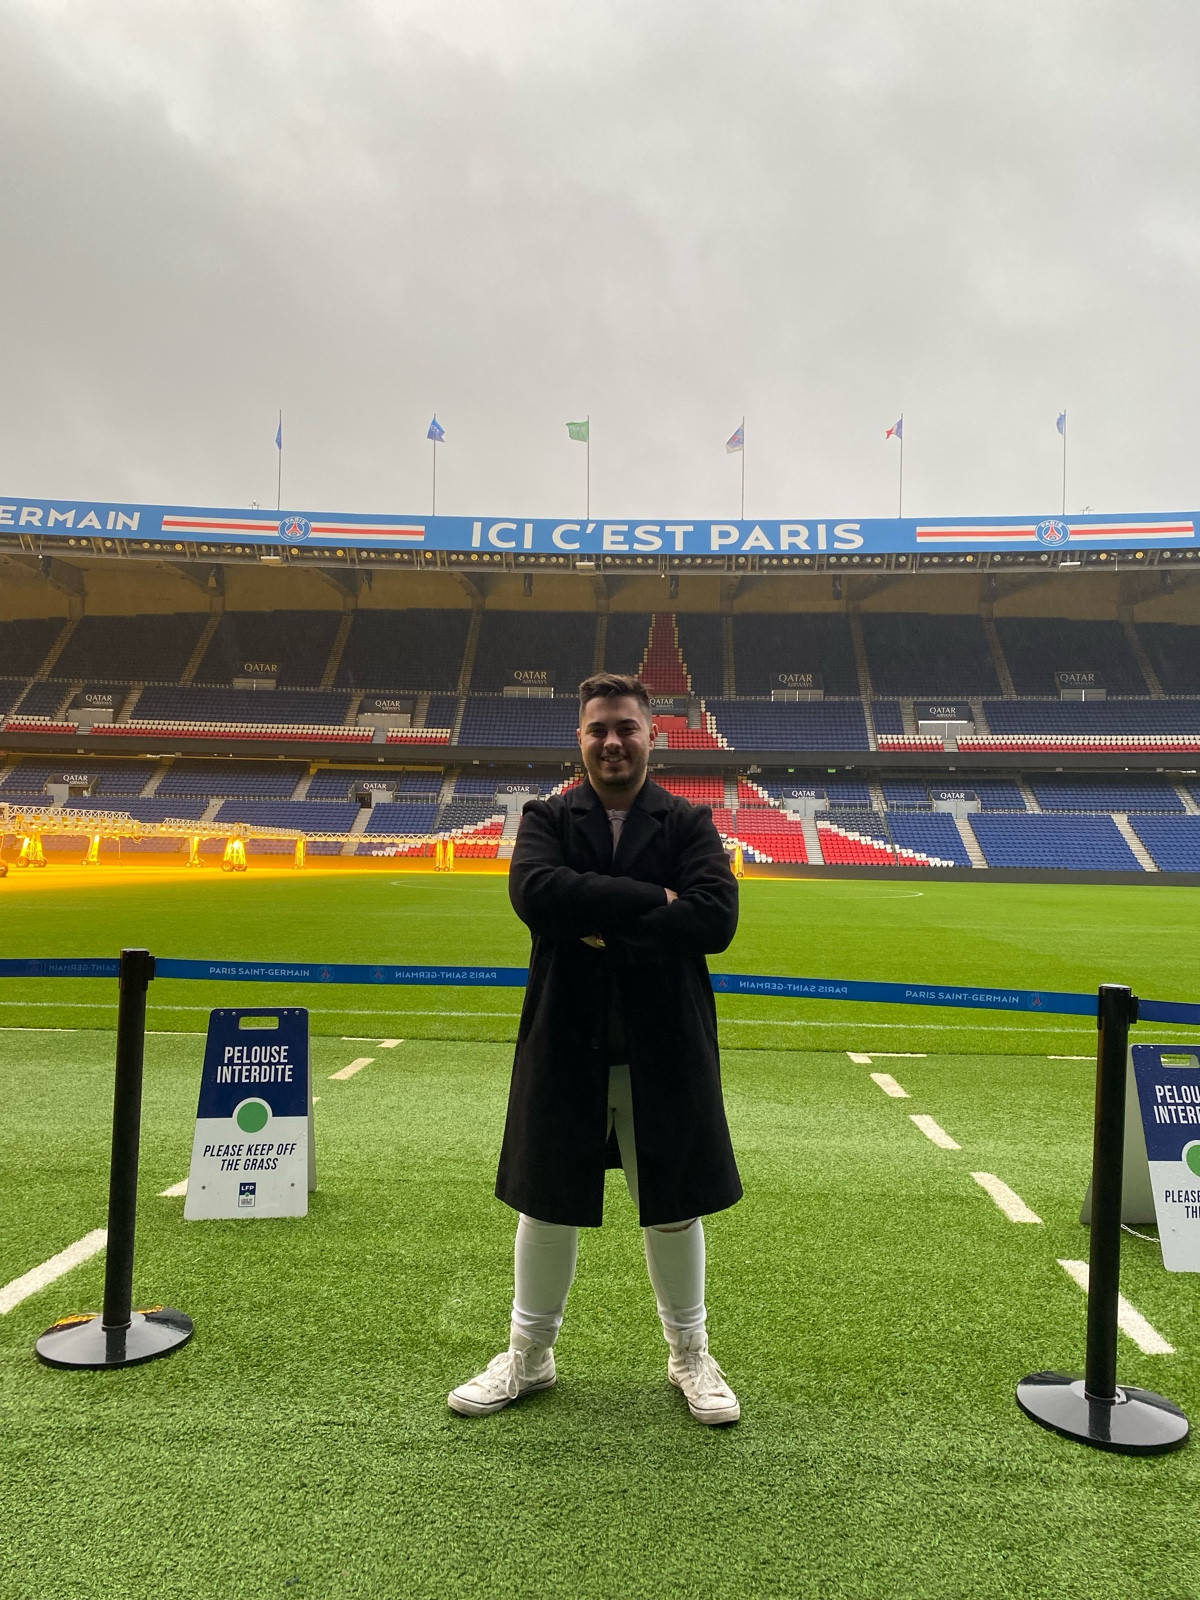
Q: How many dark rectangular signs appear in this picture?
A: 13